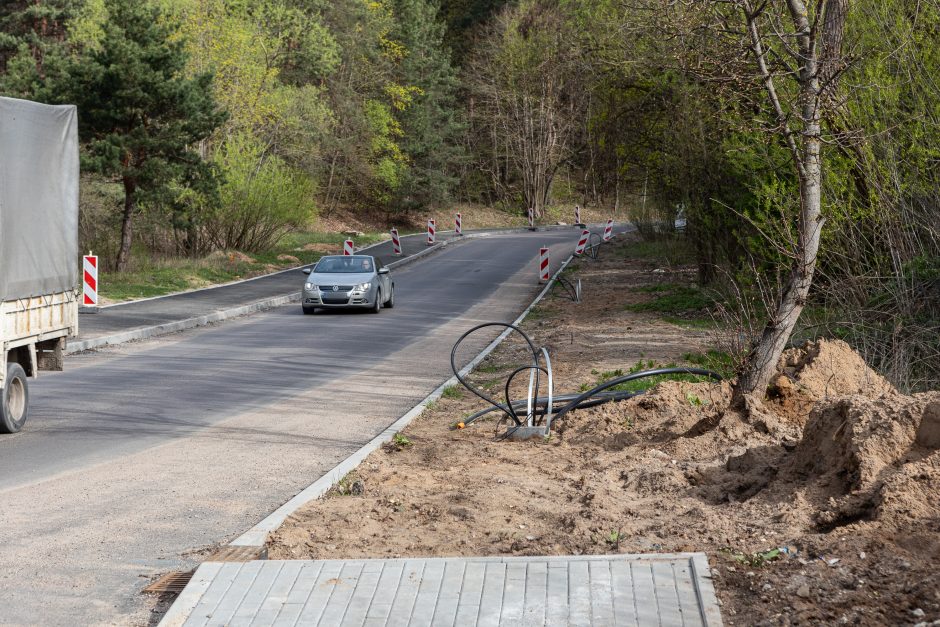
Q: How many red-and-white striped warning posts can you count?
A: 10